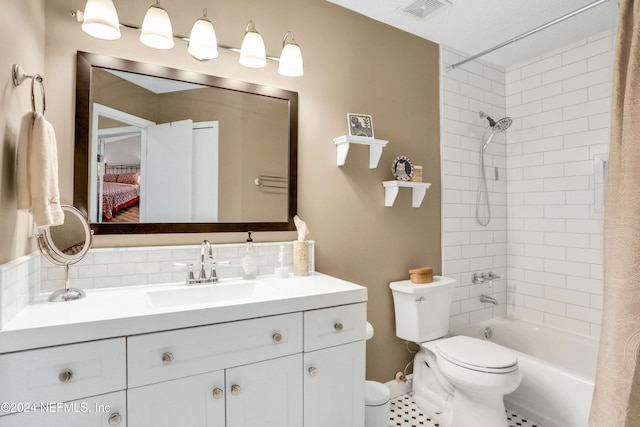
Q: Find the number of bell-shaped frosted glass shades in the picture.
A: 5